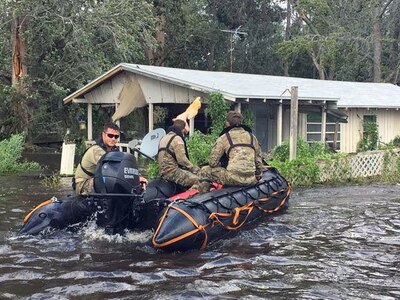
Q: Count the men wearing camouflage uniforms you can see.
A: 3